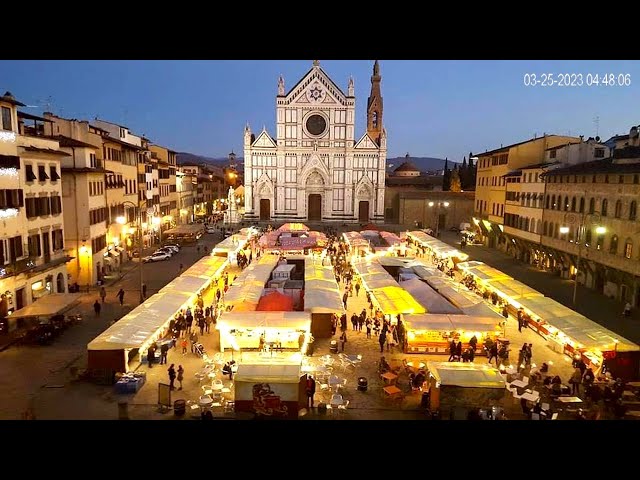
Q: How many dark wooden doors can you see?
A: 3